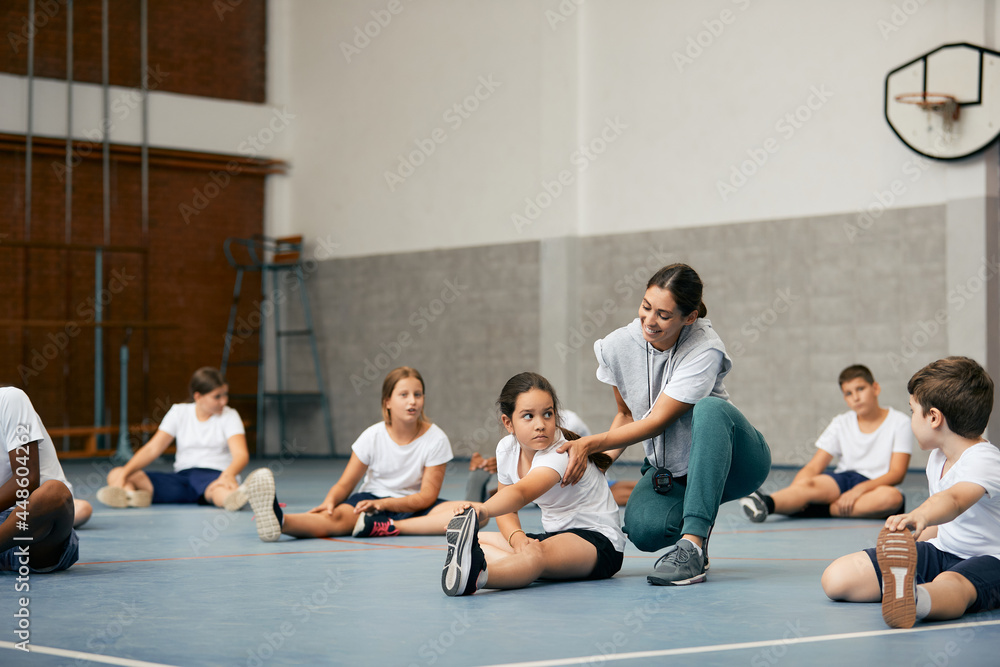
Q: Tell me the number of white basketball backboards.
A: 1